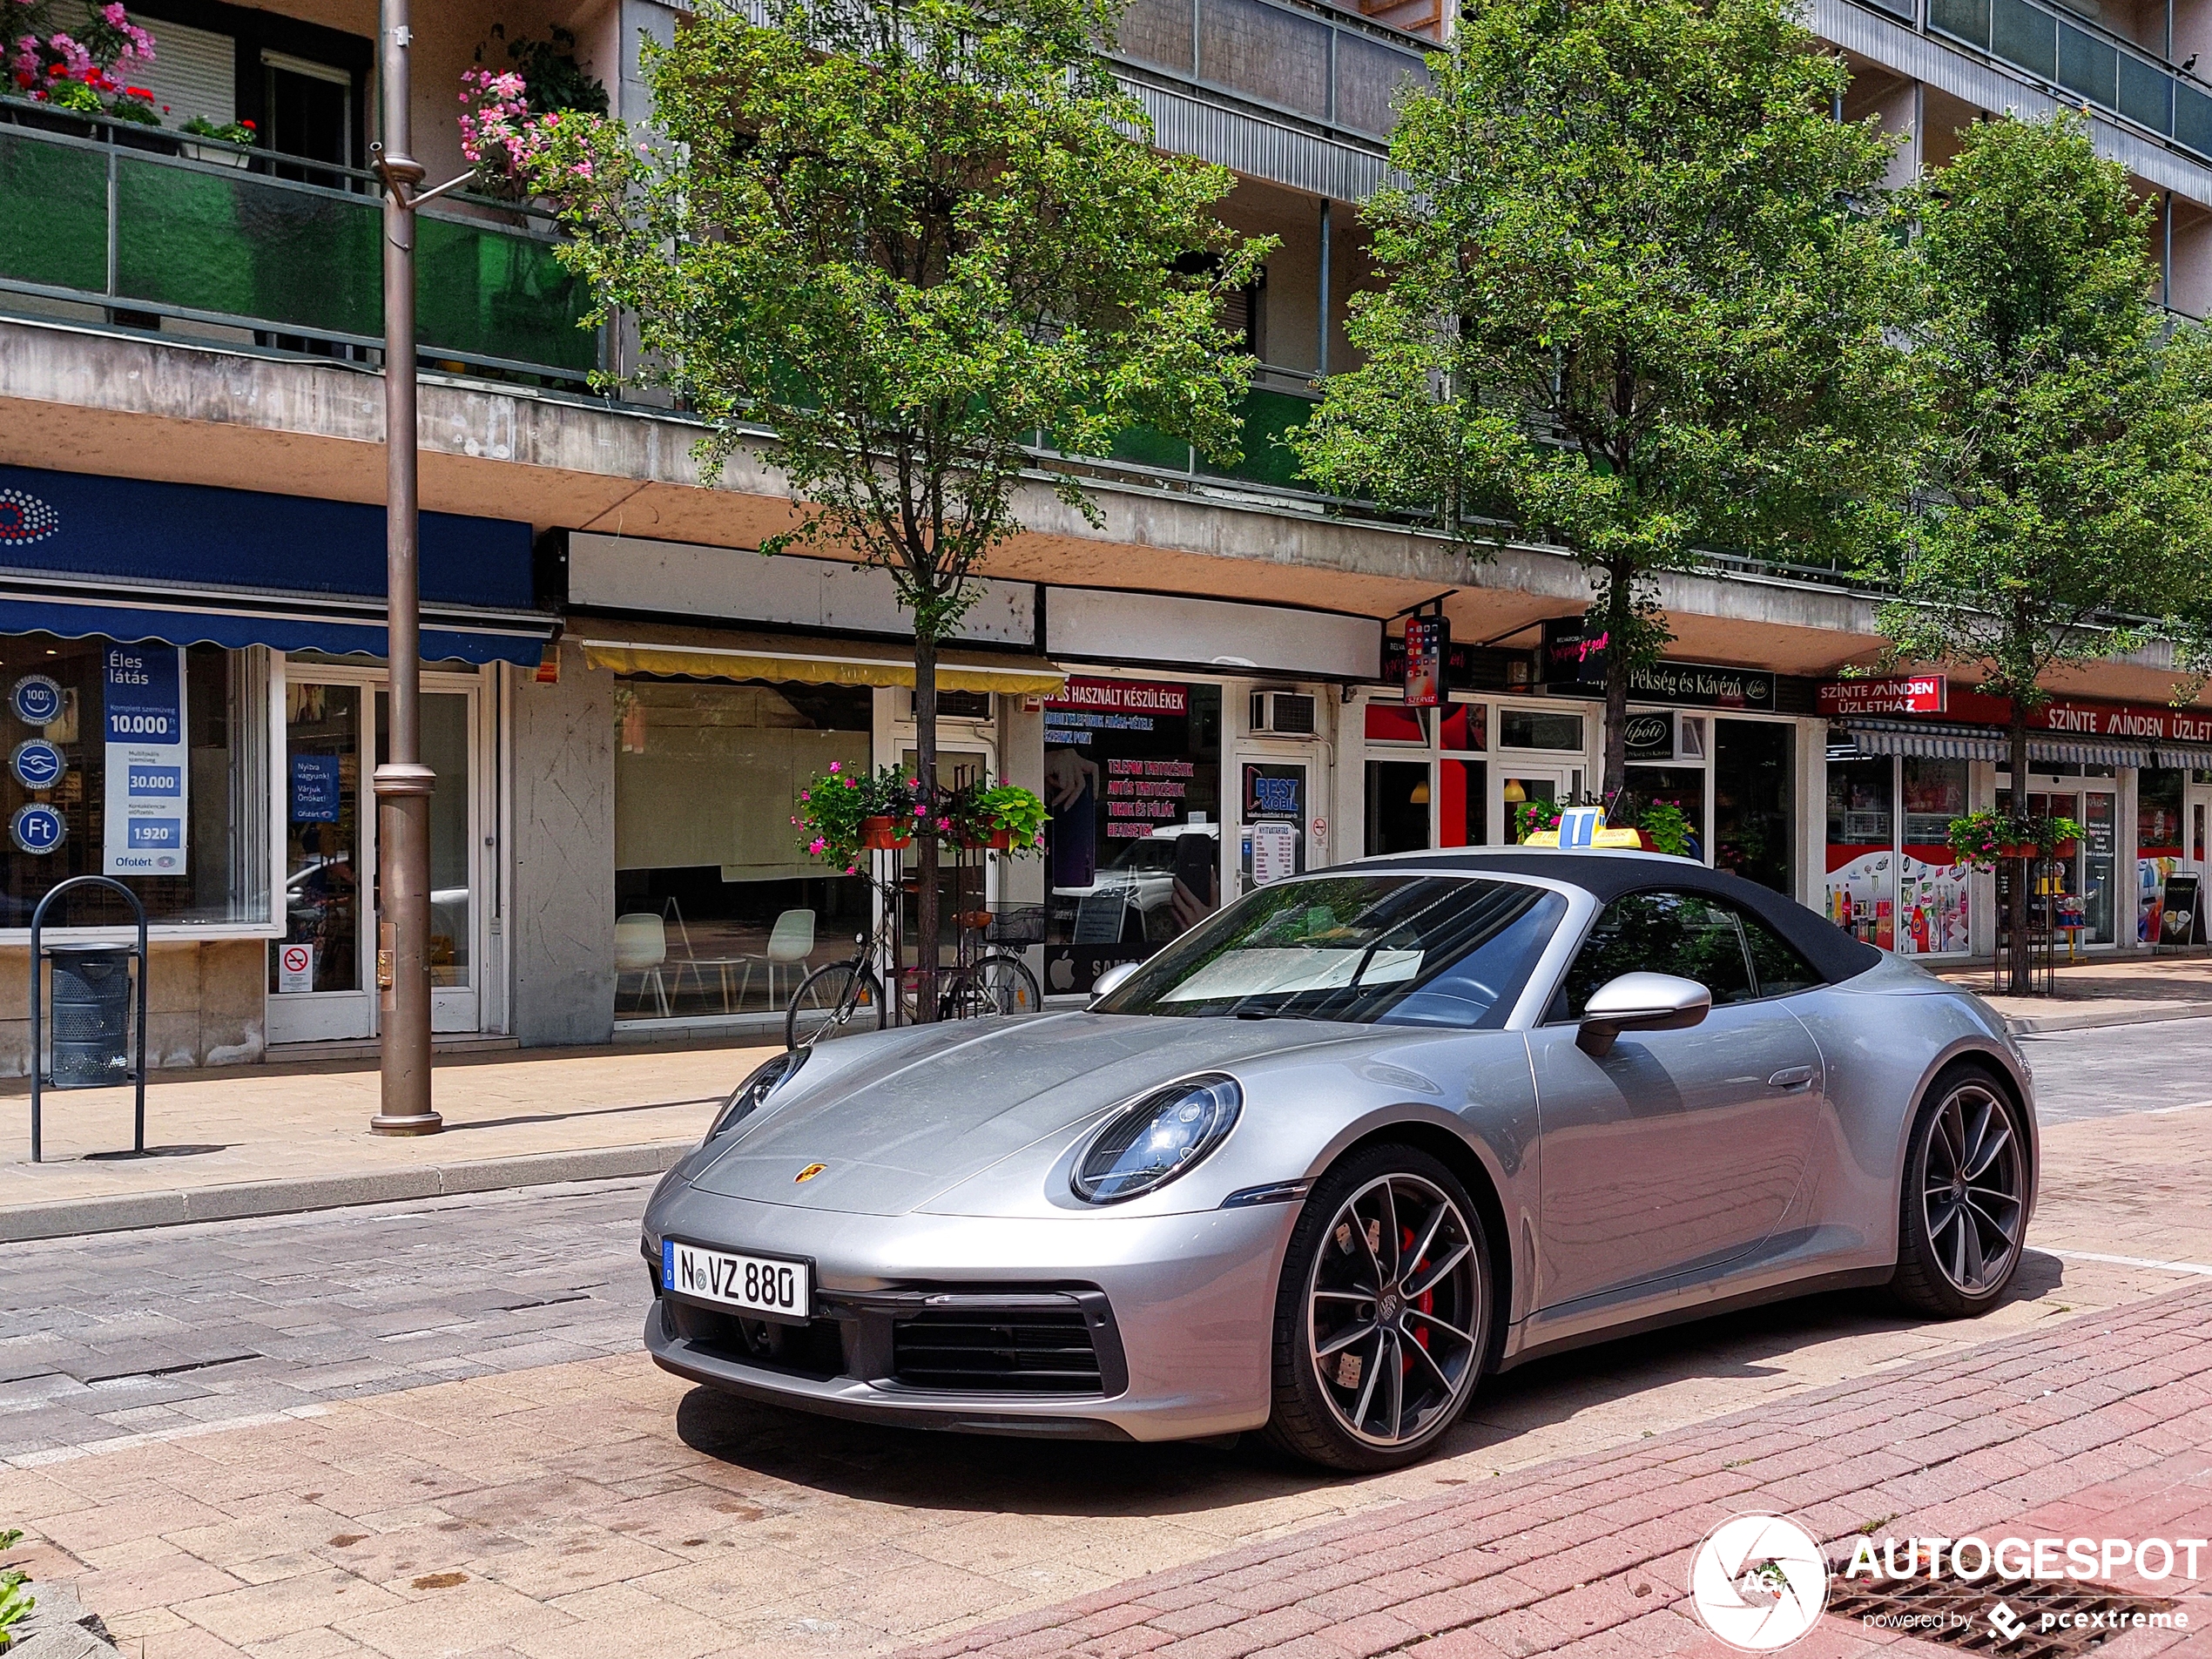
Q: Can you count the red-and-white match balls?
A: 0